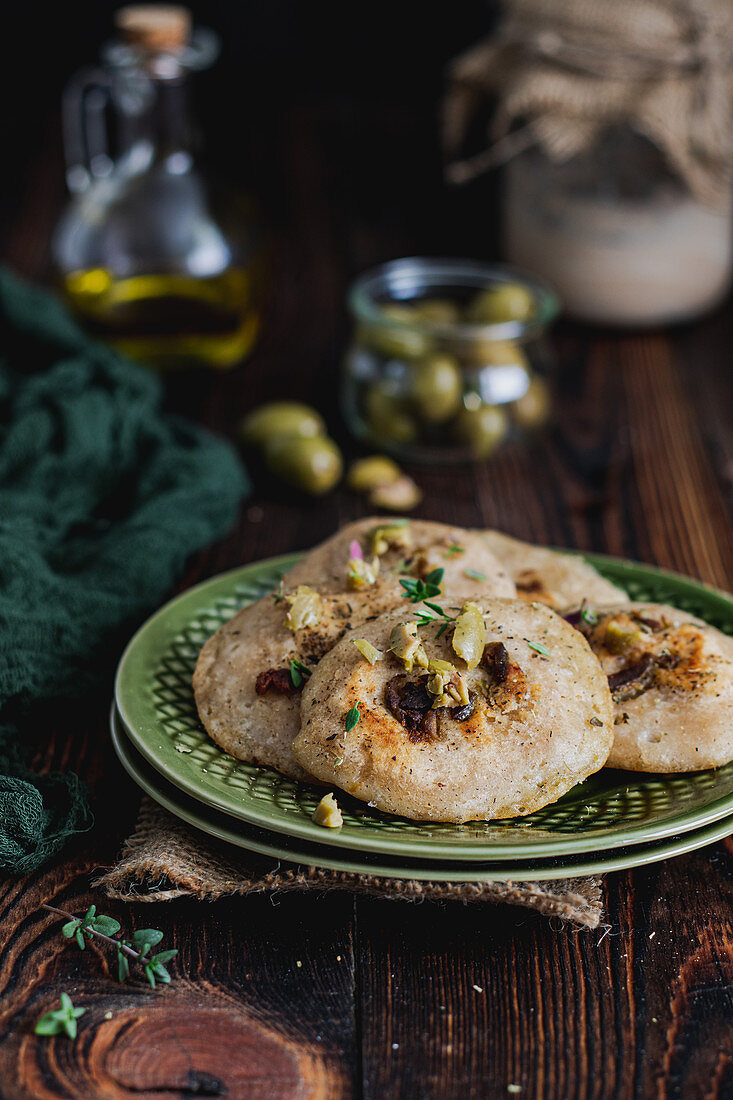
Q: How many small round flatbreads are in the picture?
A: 5